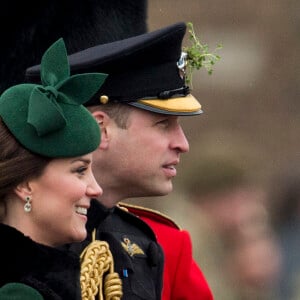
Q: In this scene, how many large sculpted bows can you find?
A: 1